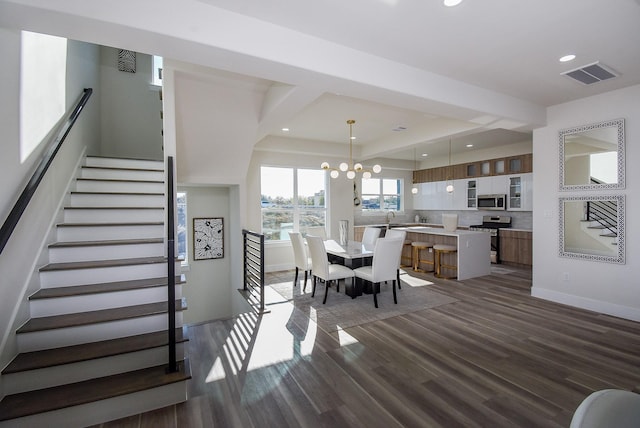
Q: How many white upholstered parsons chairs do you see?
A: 6